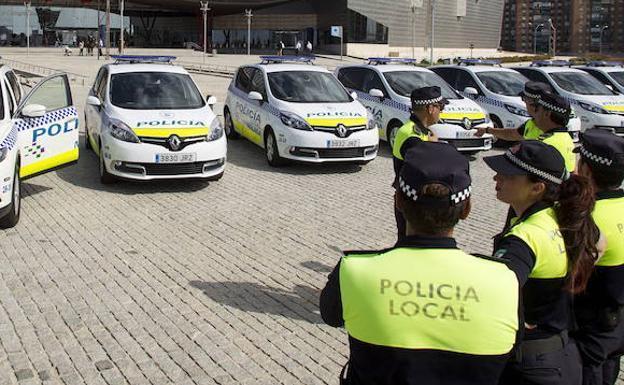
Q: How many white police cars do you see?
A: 7